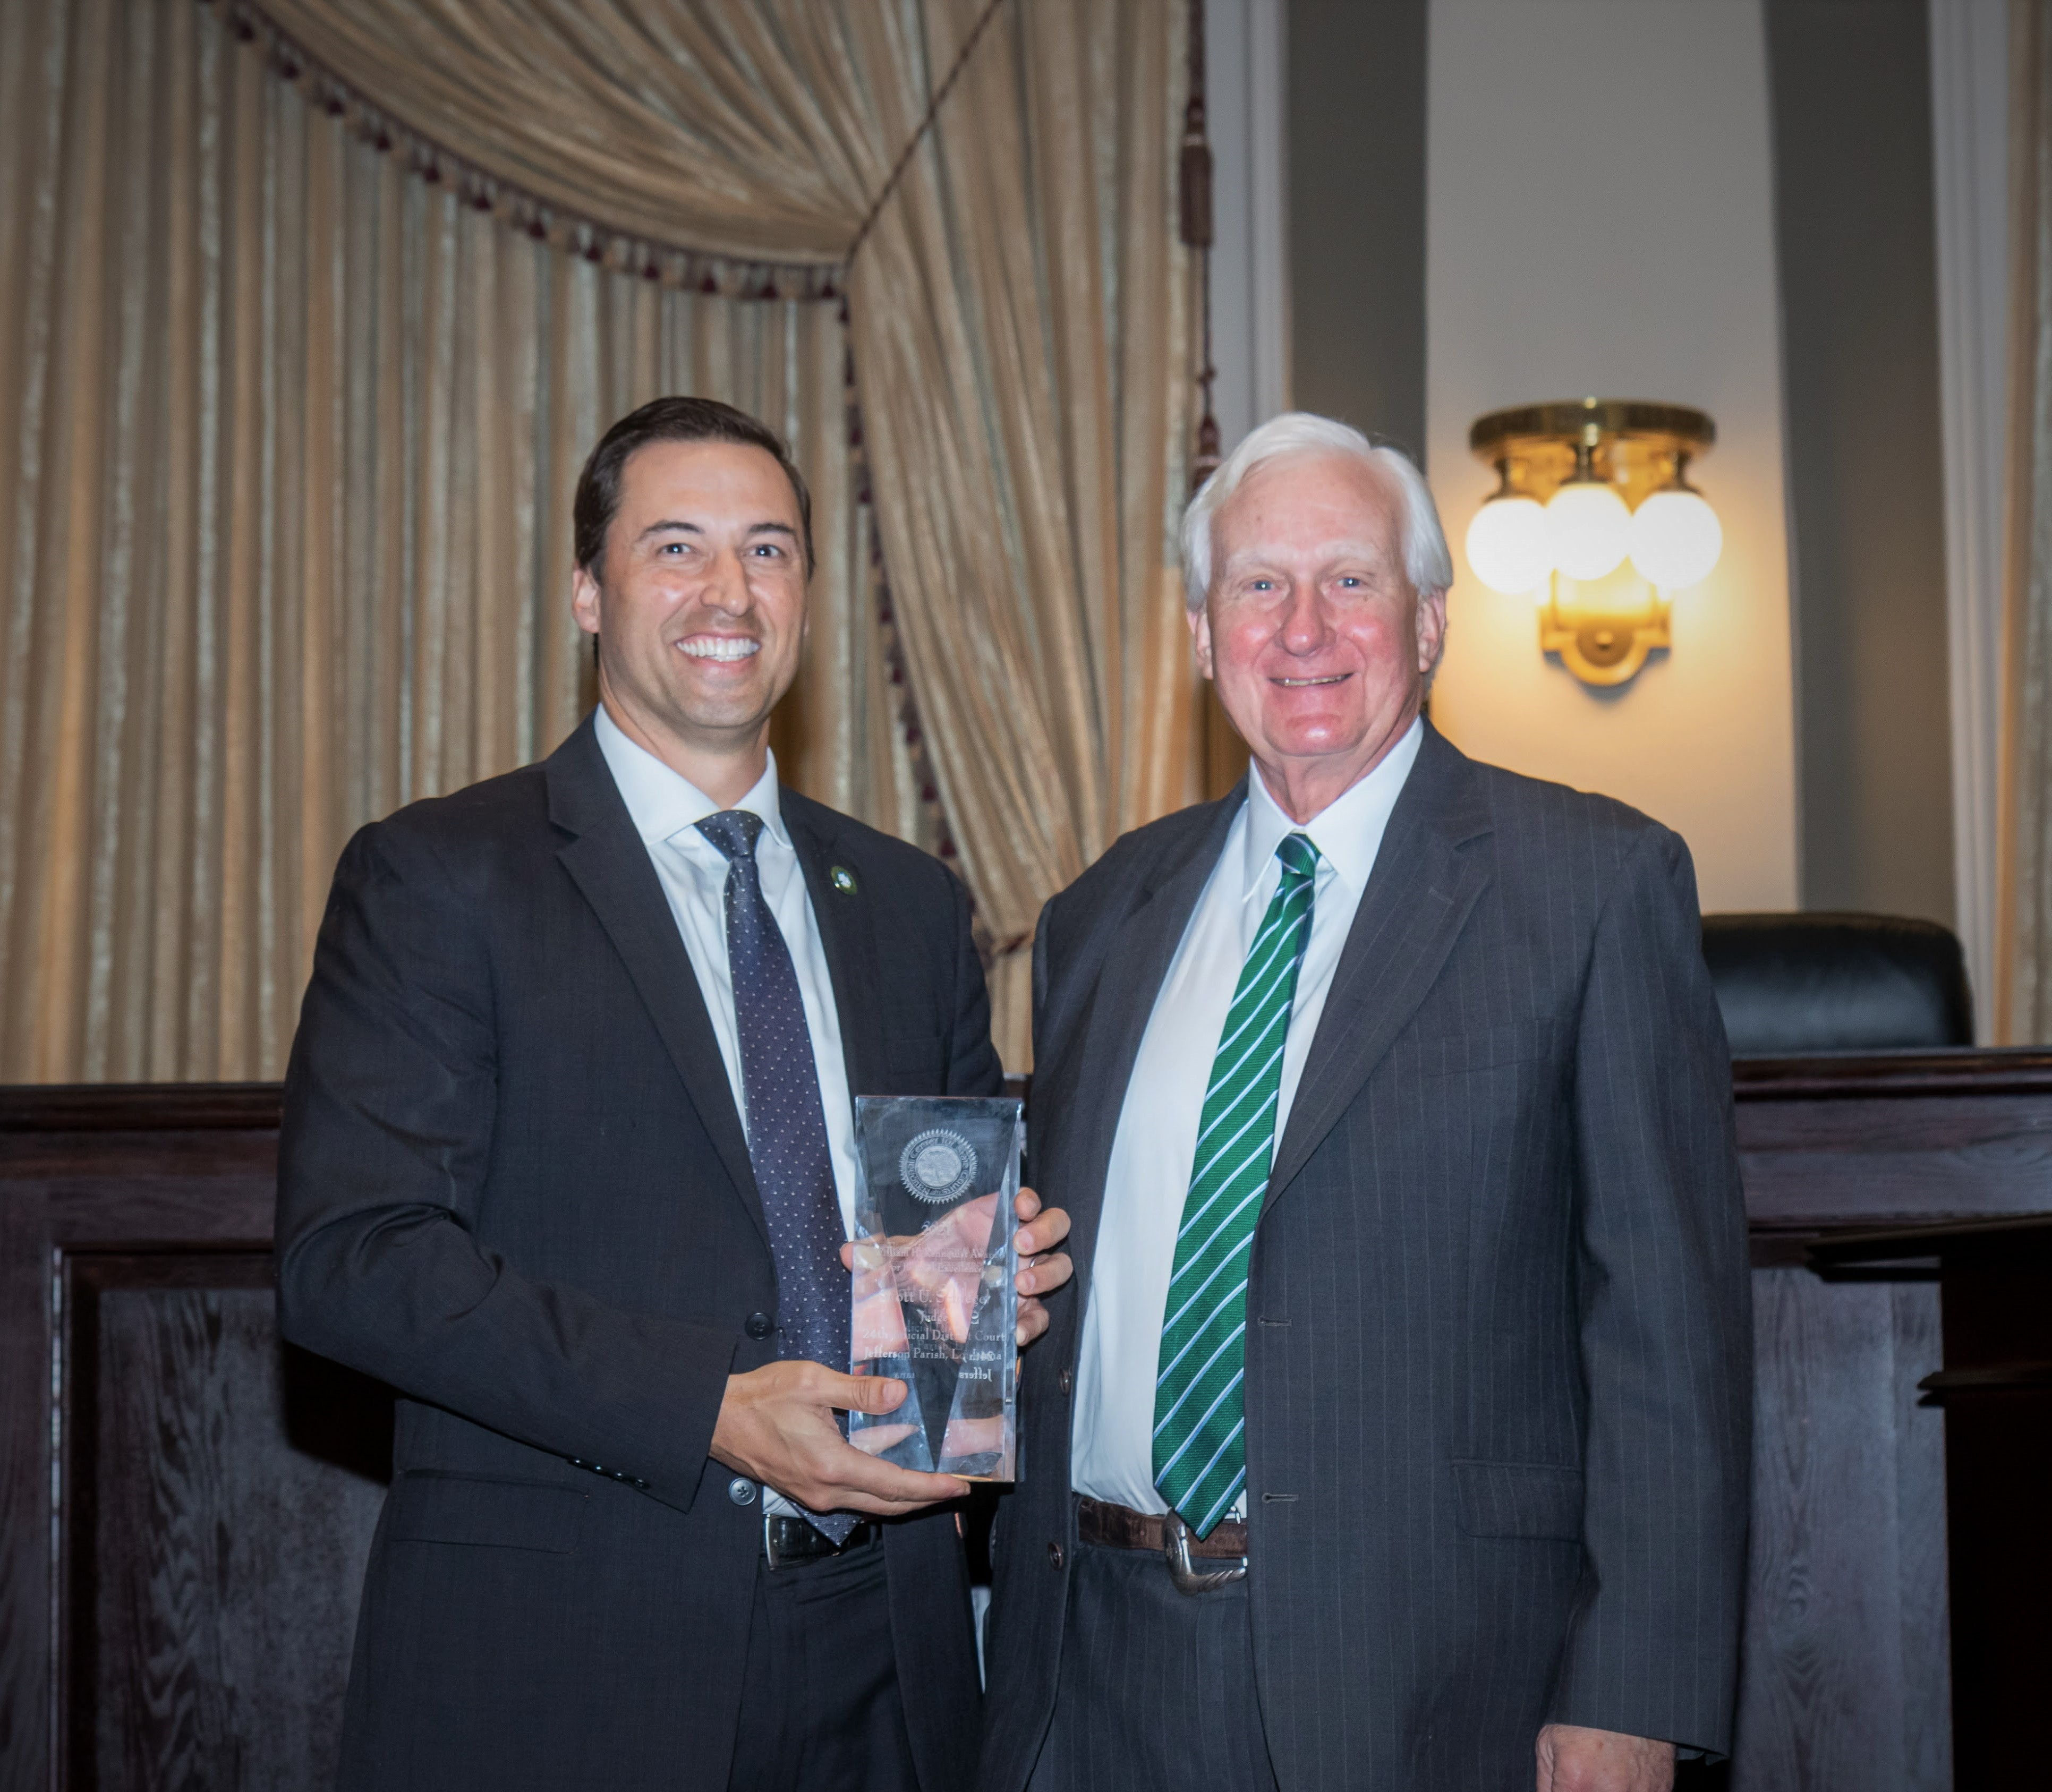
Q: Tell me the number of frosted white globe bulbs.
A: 3